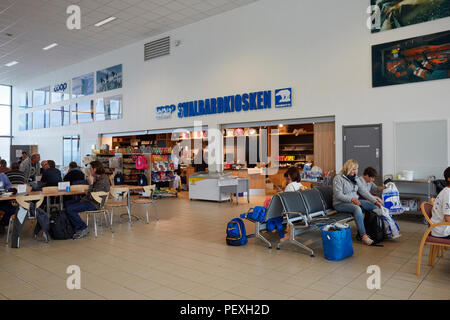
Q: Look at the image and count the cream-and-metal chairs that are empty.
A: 3